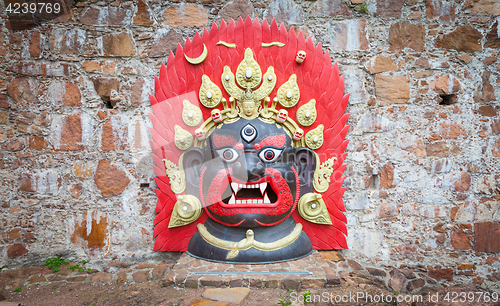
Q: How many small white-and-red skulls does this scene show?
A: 5